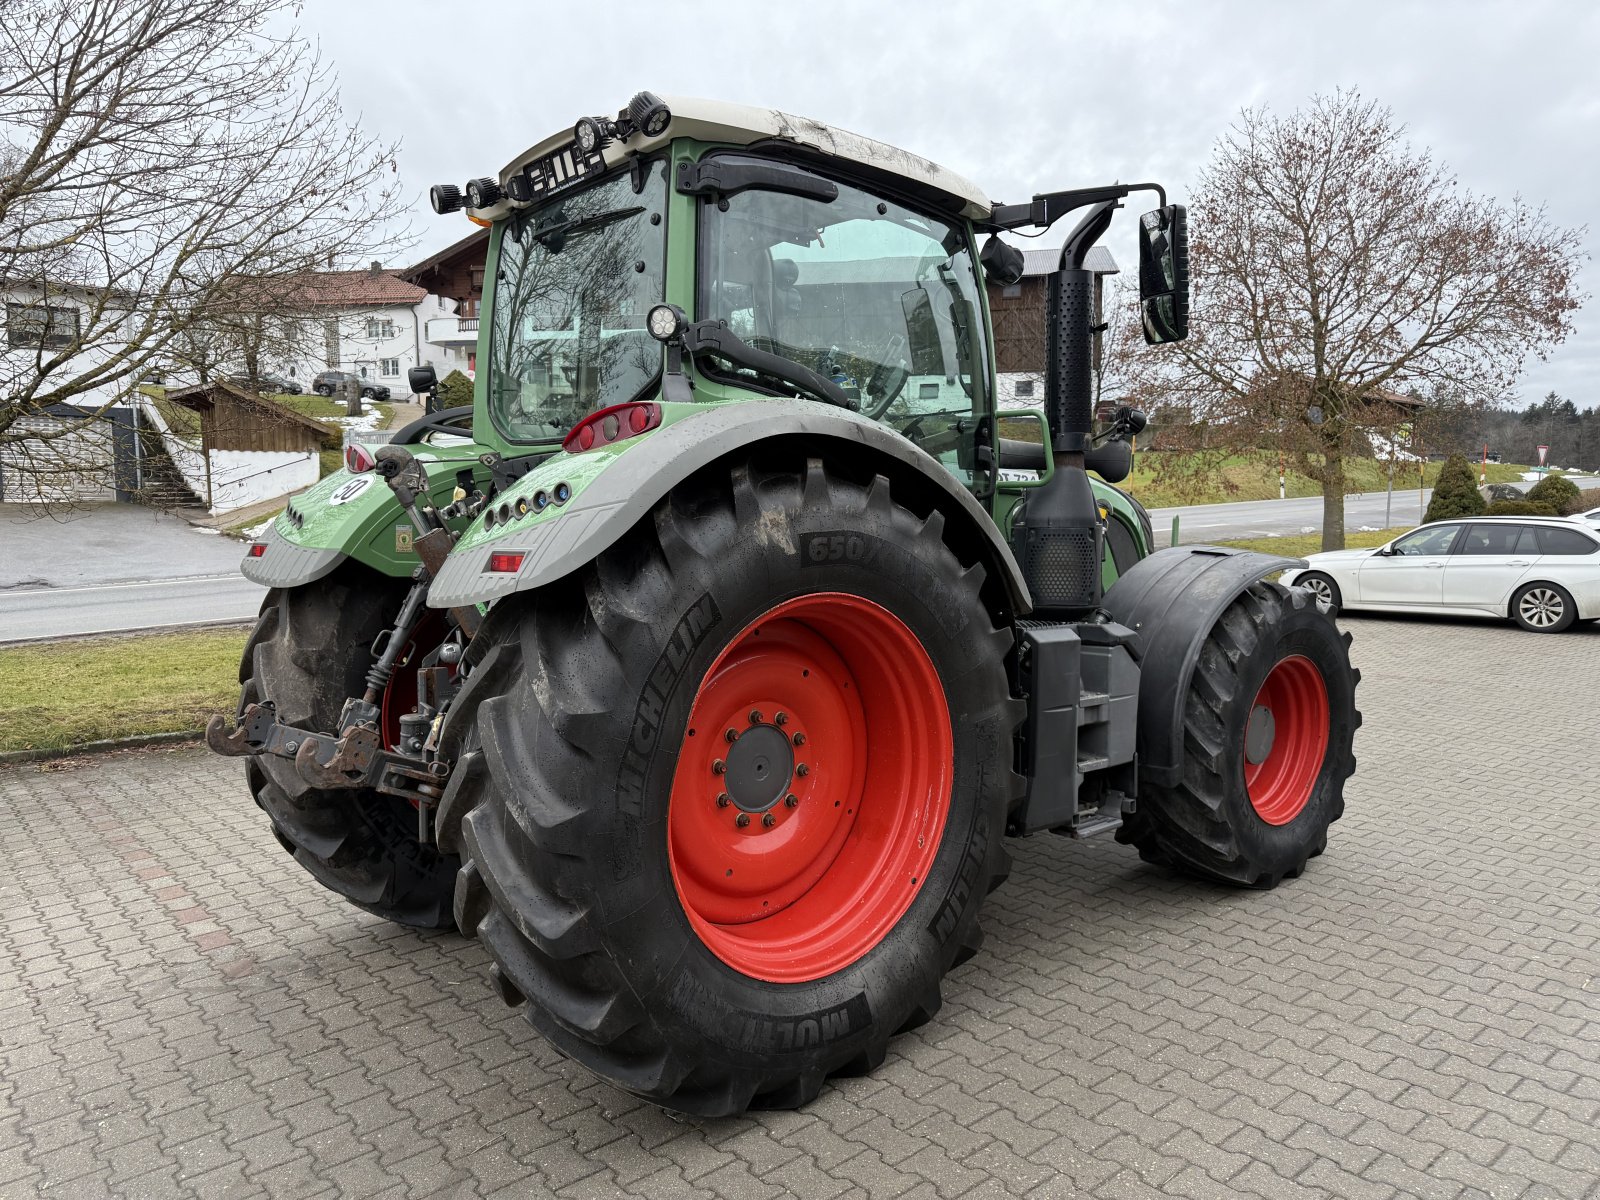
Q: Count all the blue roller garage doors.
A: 0